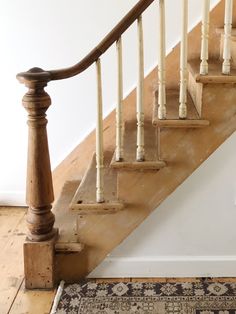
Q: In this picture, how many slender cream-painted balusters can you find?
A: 7